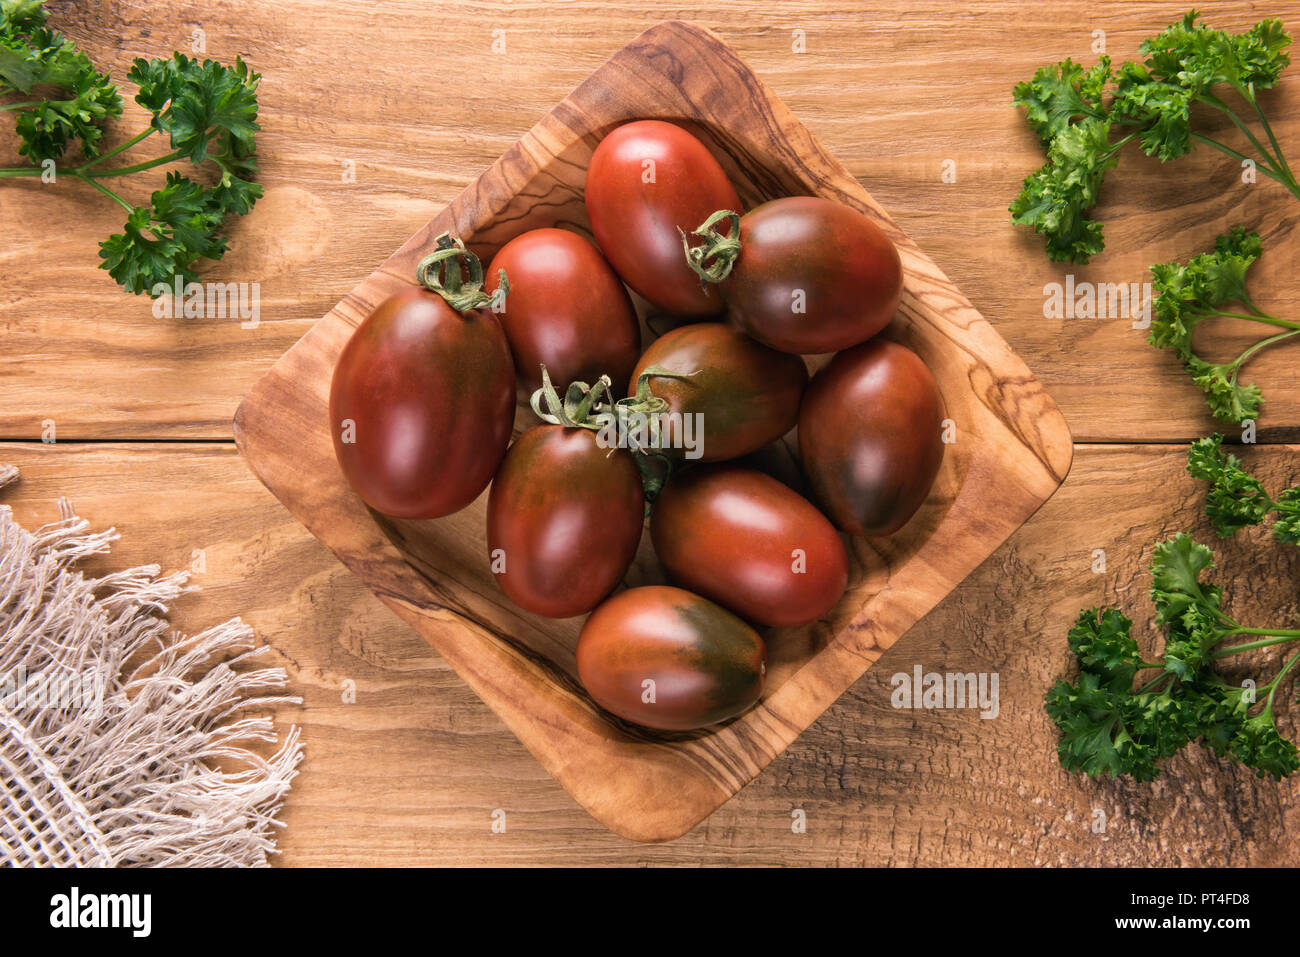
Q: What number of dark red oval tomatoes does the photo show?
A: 9